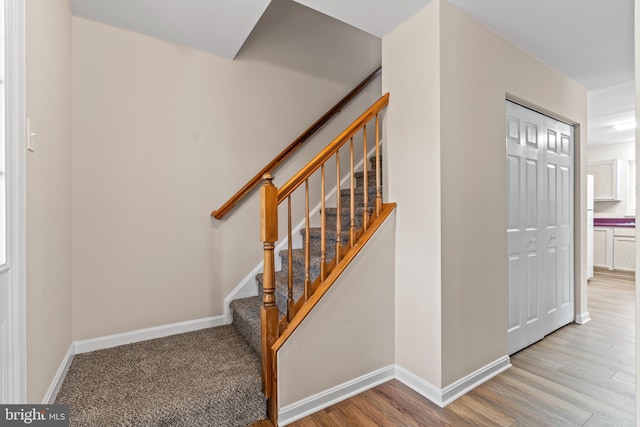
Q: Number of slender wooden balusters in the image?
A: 7